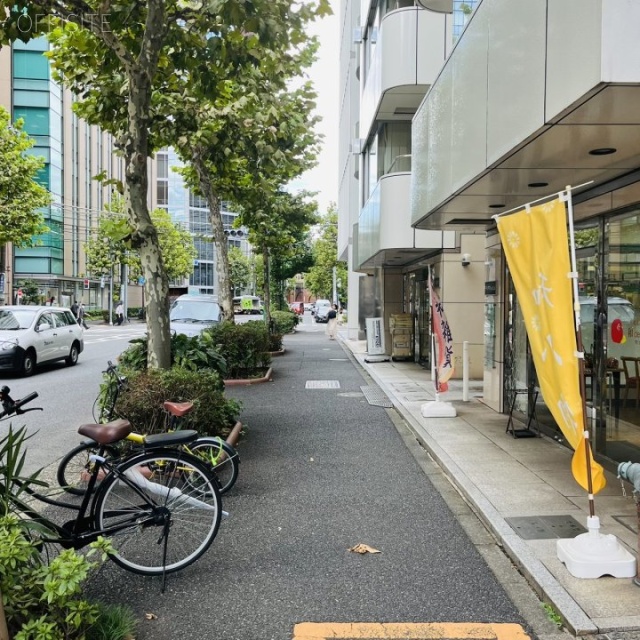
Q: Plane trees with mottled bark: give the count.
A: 2